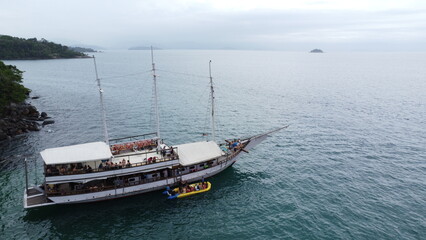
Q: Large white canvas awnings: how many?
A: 2